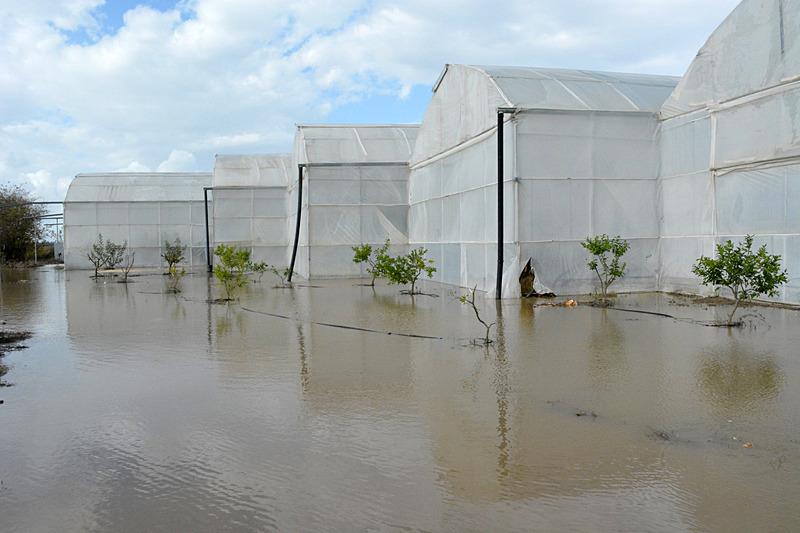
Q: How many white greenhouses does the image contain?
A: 5